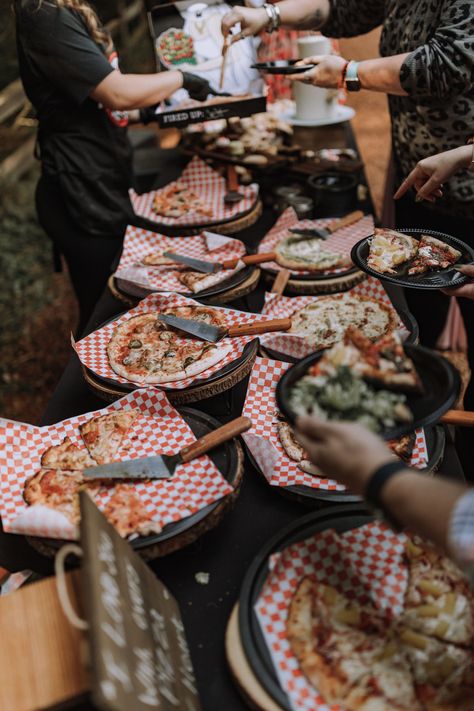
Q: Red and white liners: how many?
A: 8